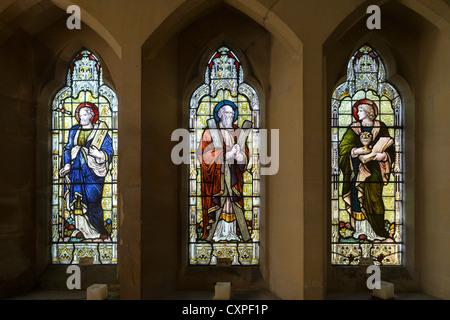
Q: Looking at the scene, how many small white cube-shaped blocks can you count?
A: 3